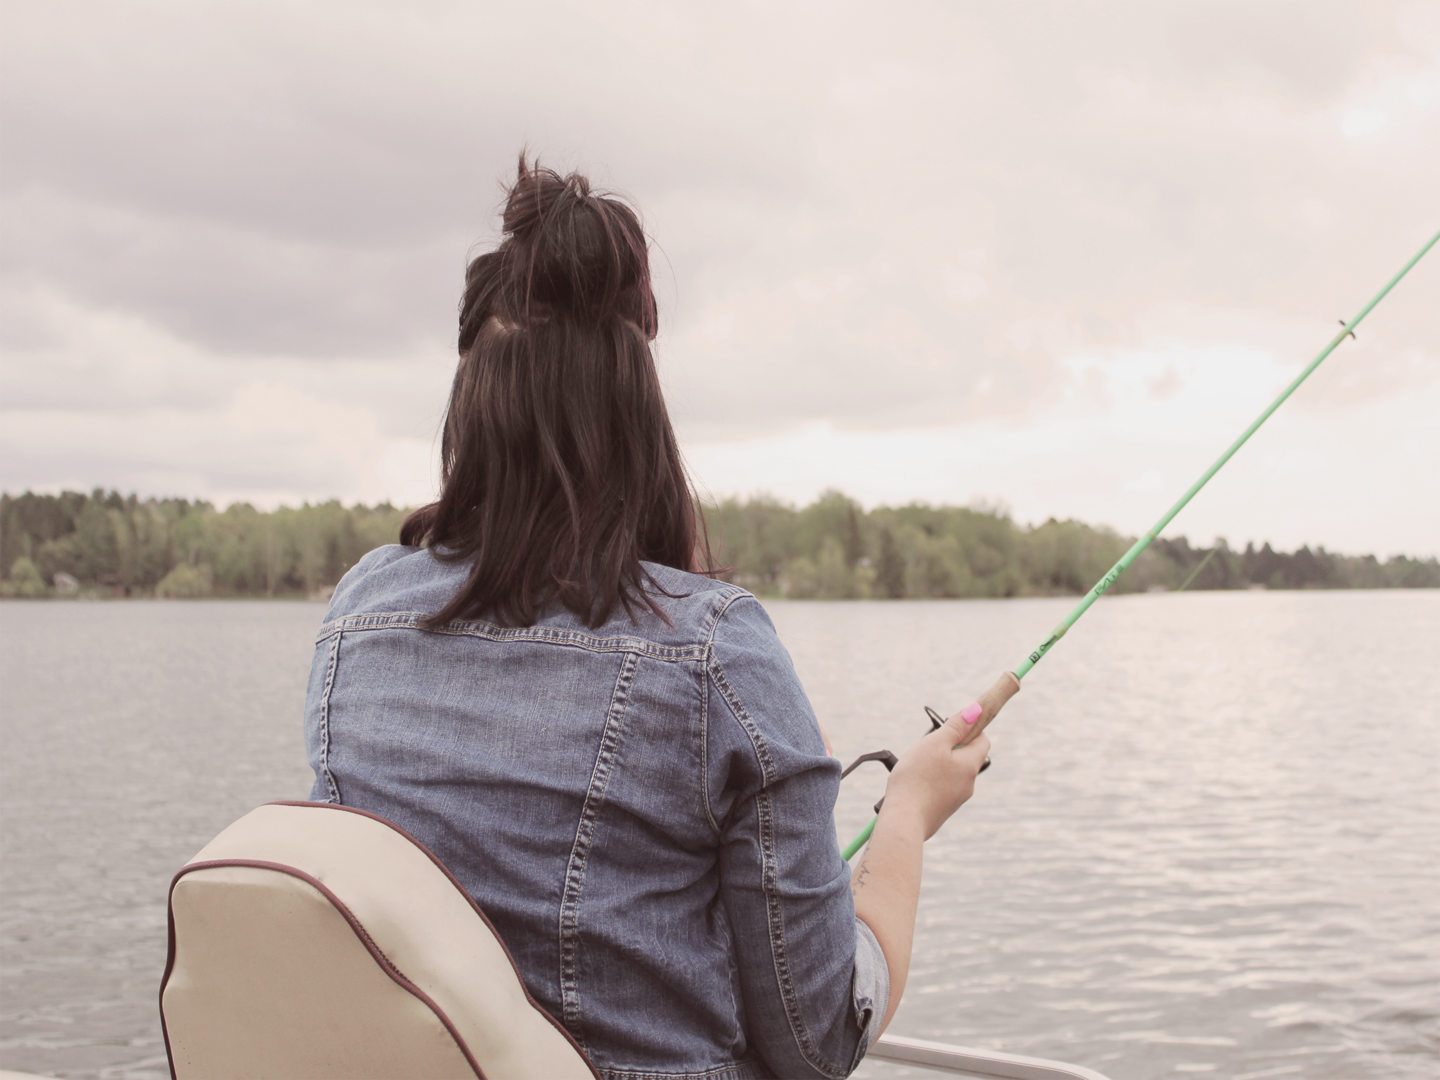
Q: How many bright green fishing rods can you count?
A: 1